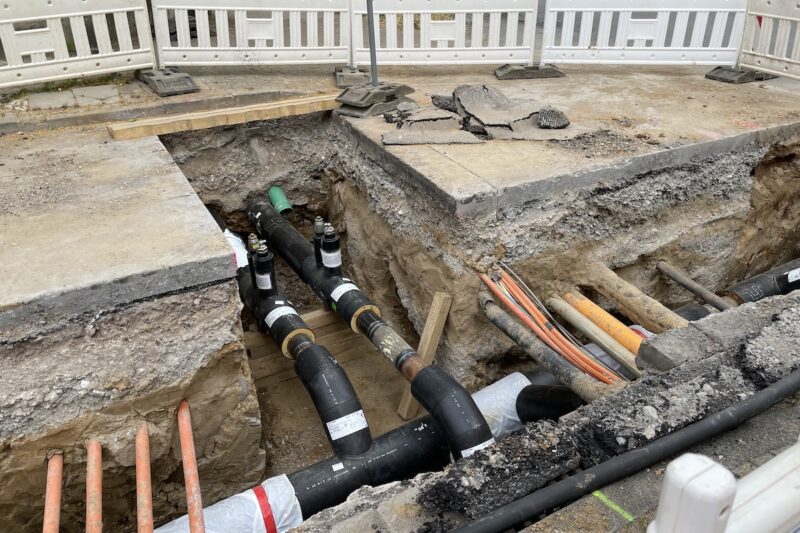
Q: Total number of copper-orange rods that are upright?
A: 4